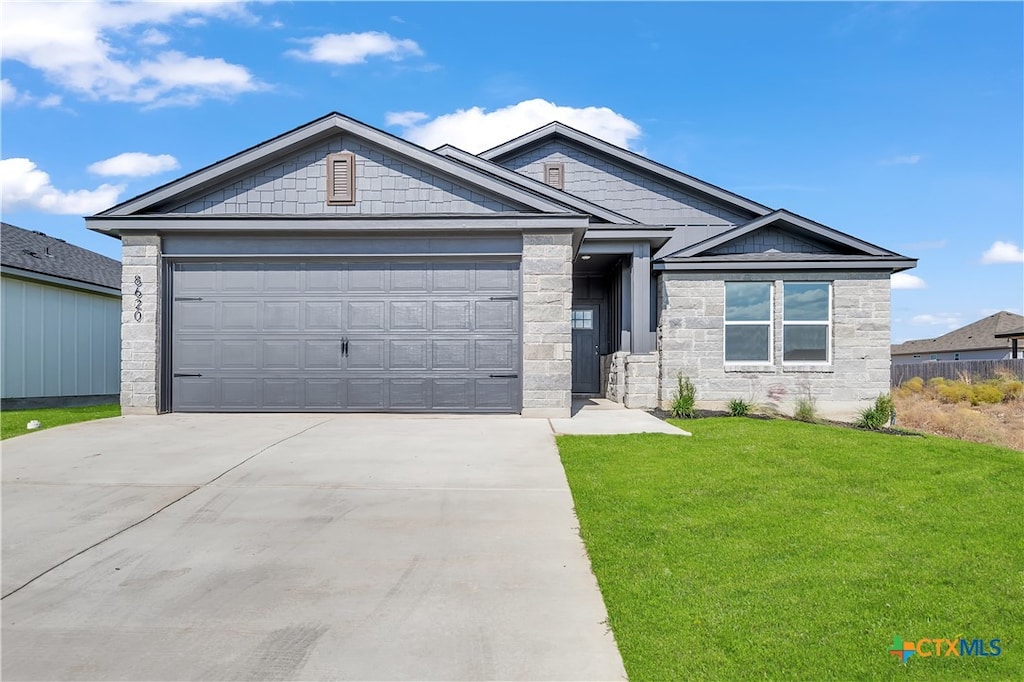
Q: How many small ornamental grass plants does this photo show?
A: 4